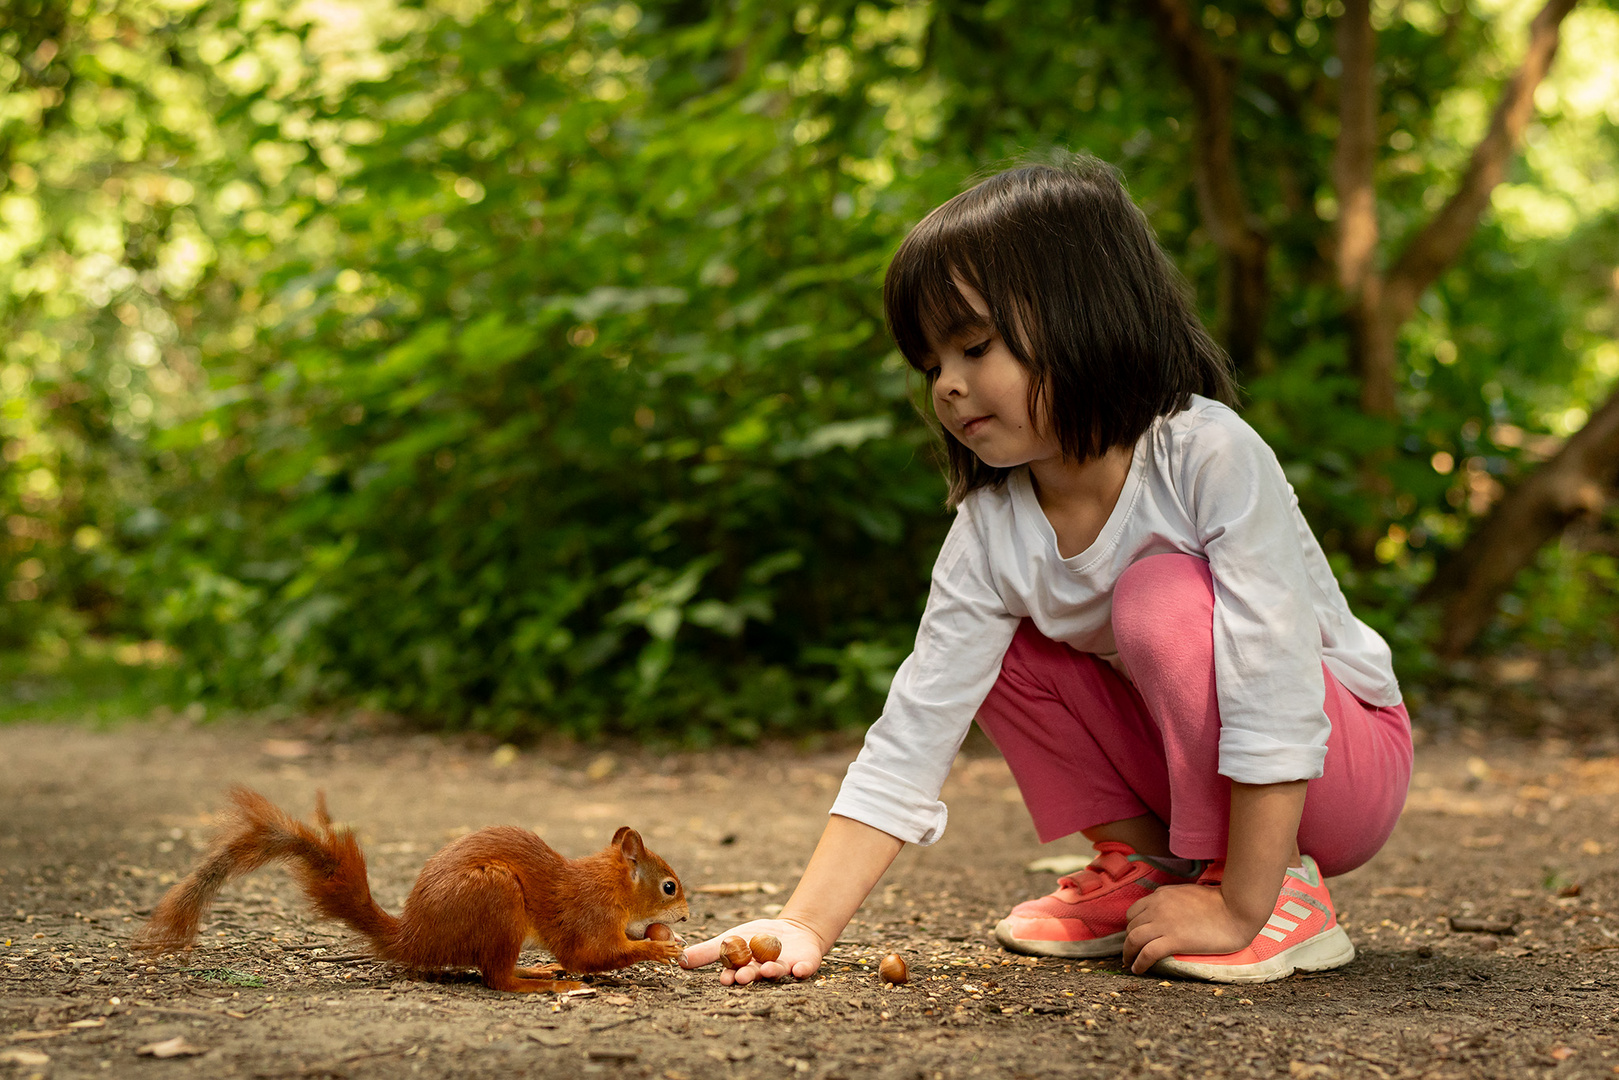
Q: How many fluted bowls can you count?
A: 0